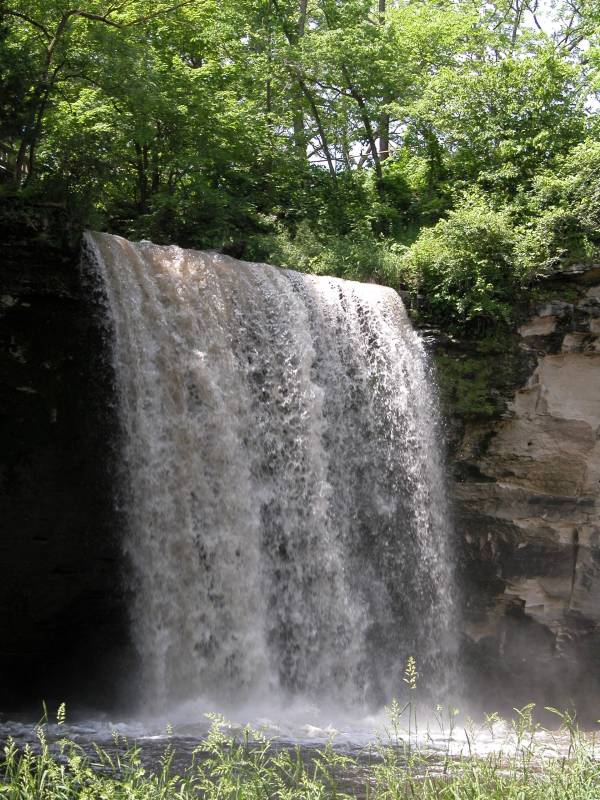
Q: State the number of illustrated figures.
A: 0